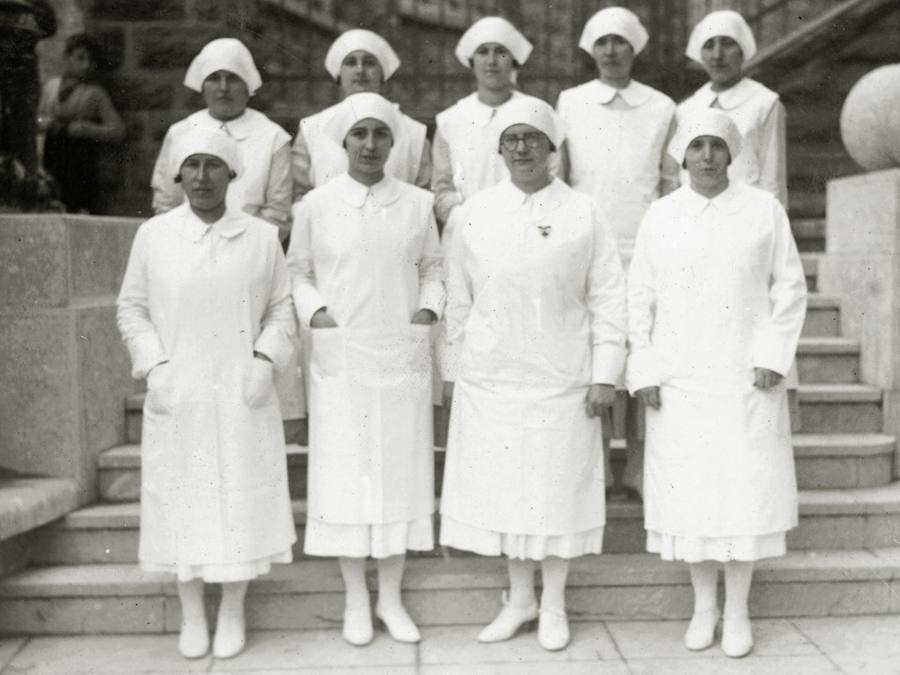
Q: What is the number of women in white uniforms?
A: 9